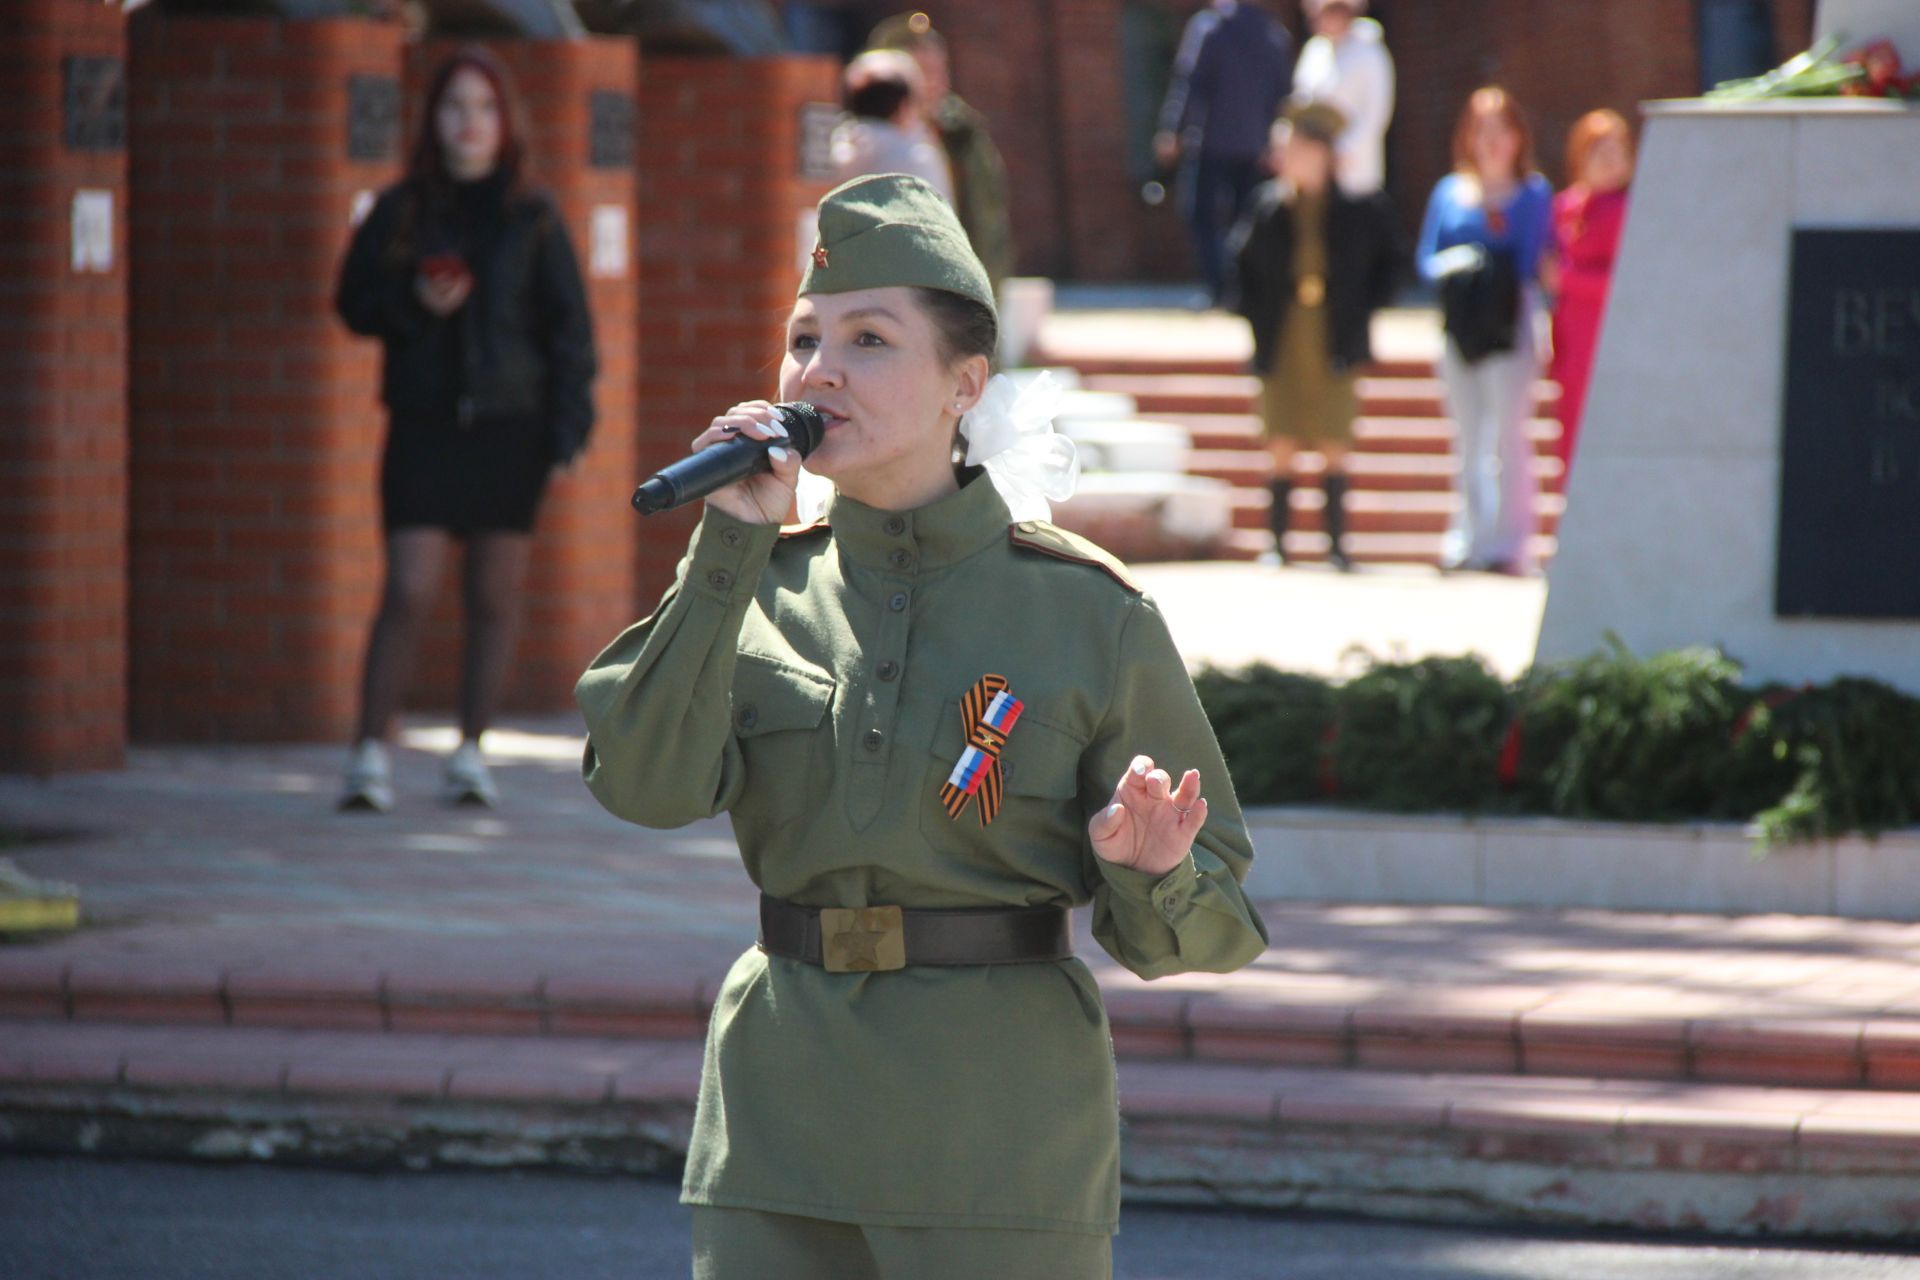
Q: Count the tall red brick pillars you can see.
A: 4